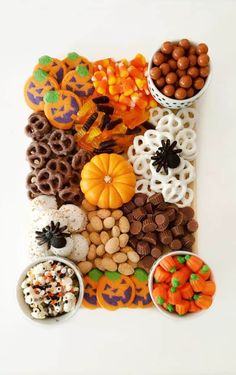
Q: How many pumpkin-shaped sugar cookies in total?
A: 8